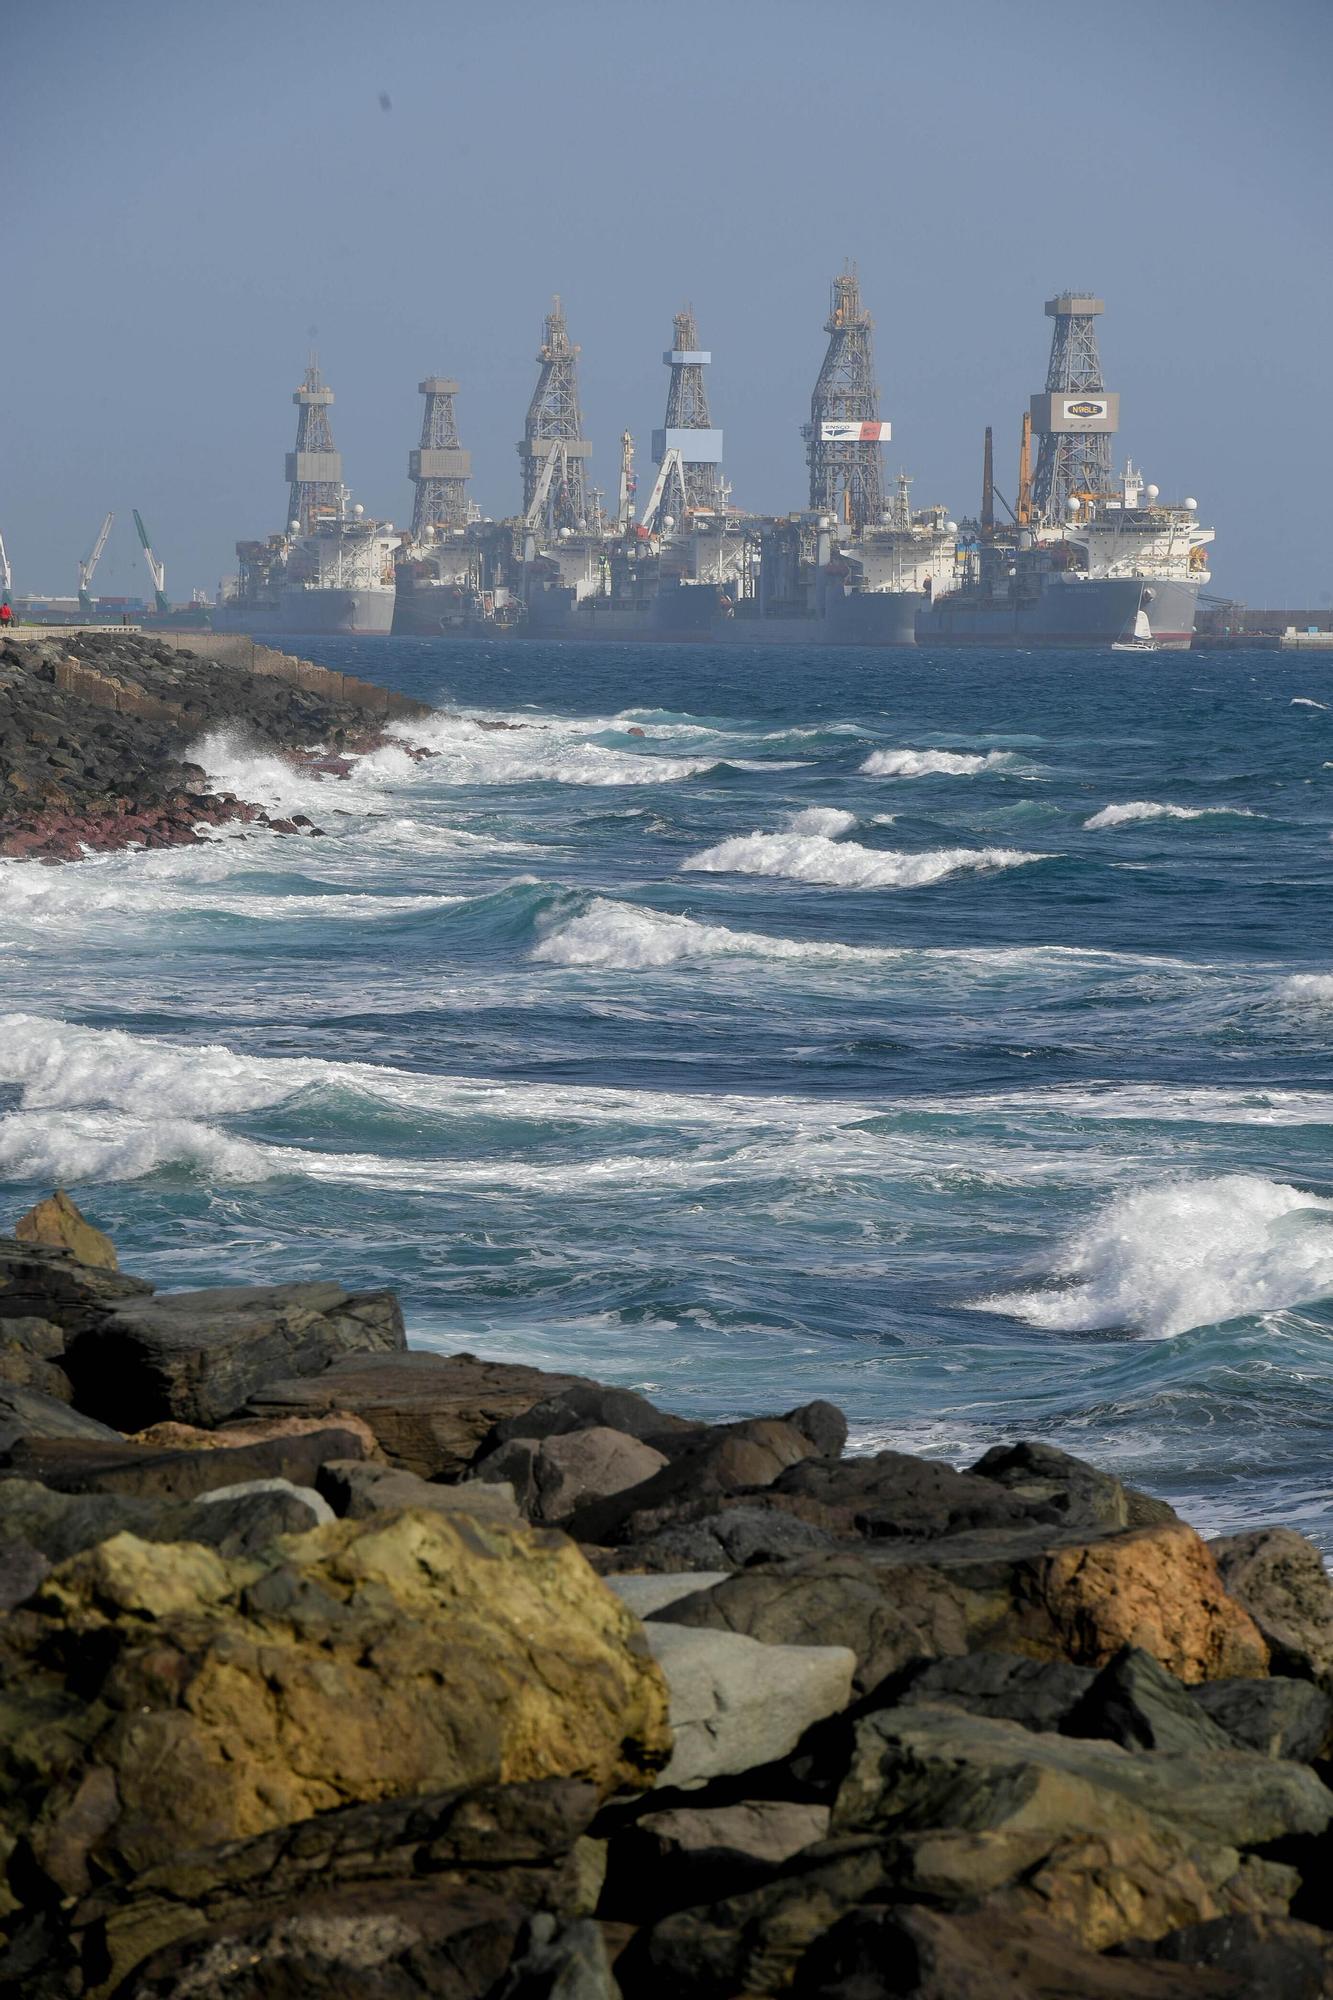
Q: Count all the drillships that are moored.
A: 6